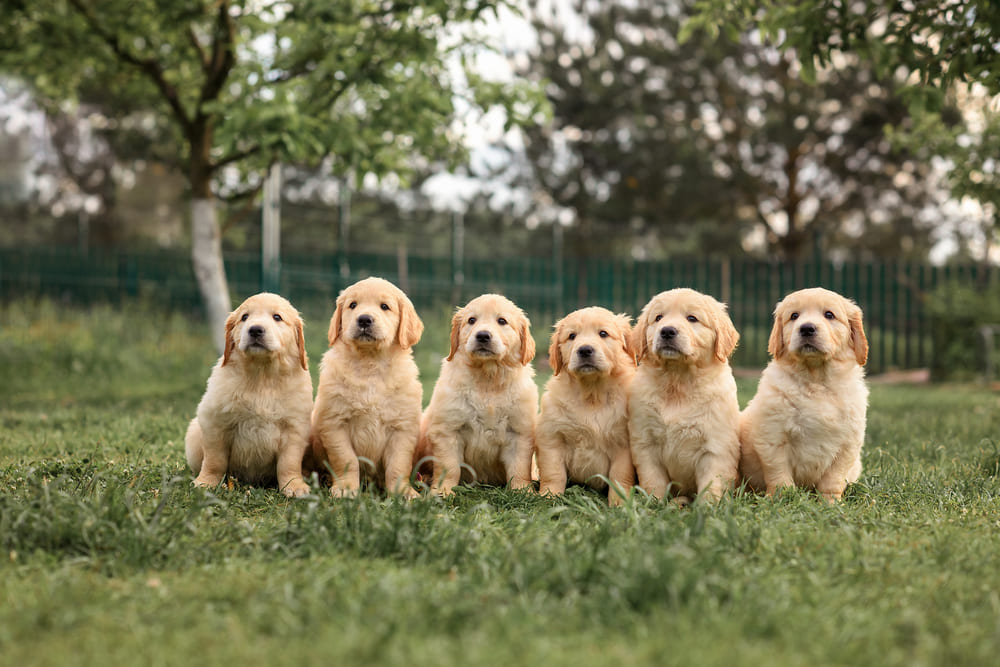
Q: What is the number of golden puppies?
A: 6